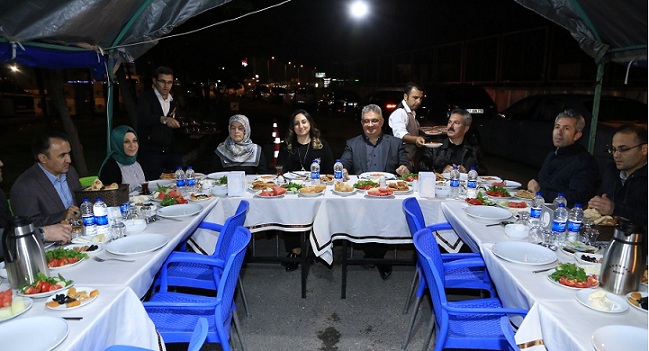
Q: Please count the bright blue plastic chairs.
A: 6